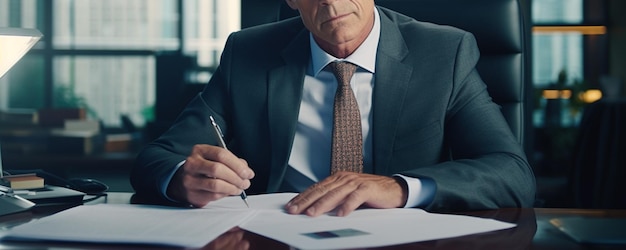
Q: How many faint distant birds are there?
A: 0